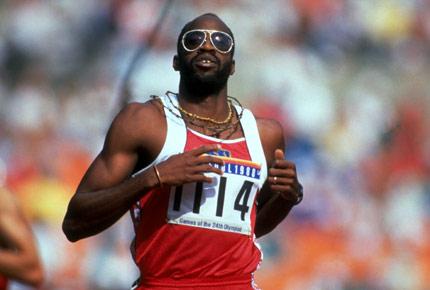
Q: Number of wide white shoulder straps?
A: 2